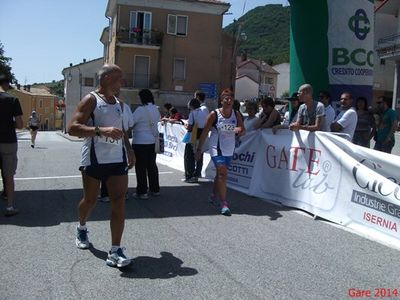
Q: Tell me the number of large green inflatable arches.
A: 1